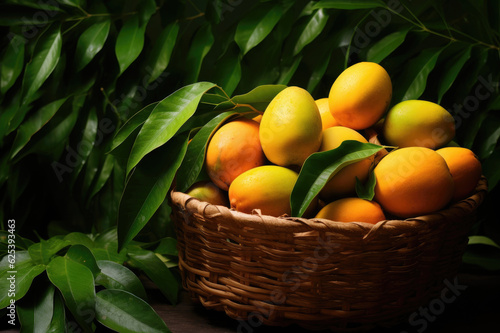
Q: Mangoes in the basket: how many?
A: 11